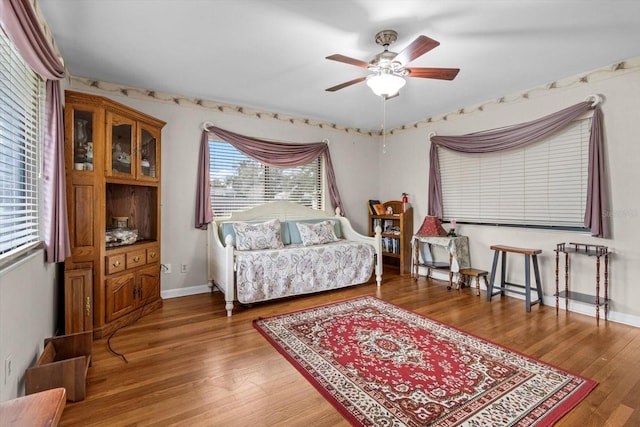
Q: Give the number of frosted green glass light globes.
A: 0